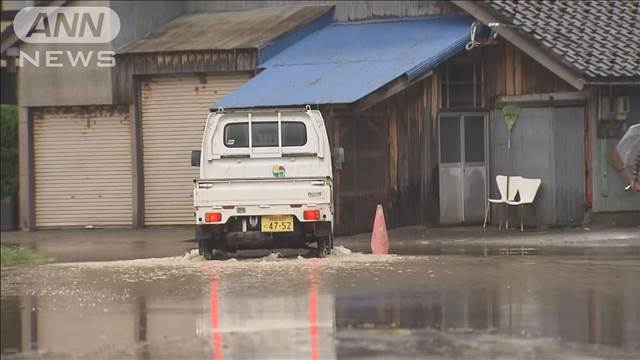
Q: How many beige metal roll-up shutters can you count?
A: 2